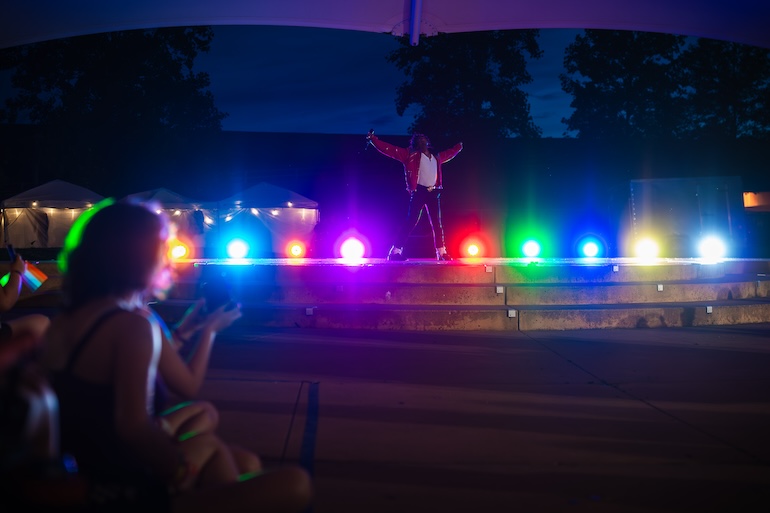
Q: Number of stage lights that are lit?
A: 9